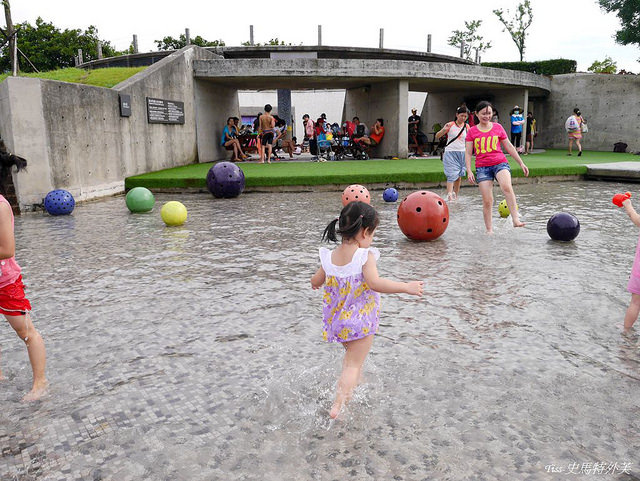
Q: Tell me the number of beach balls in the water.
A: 9